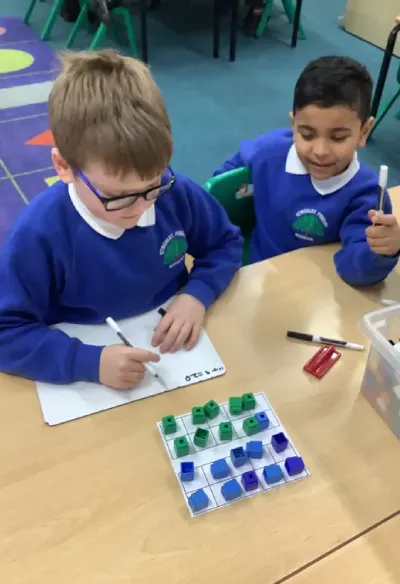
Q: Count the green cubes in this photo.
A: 9